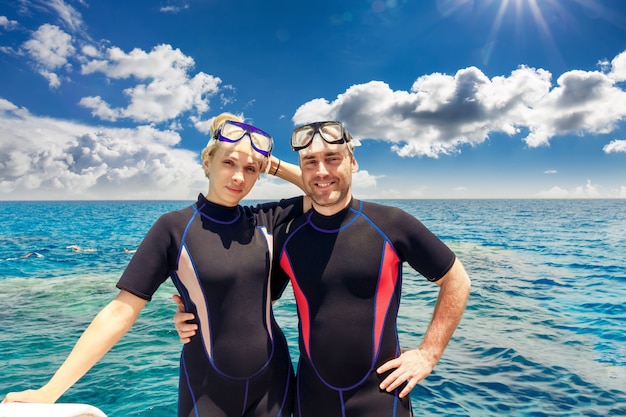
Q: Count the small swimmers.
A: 3